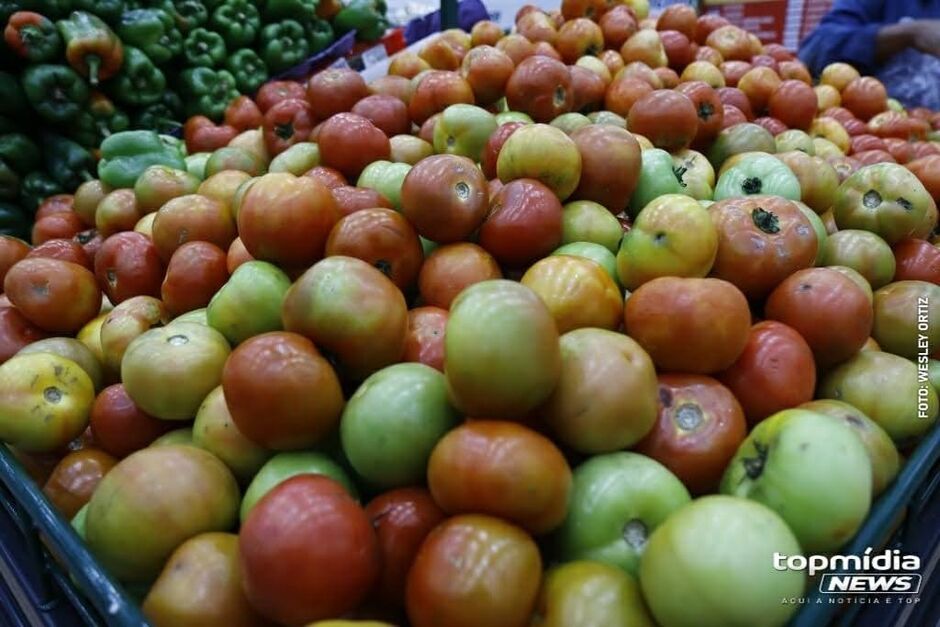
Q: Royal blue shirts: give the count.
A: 1